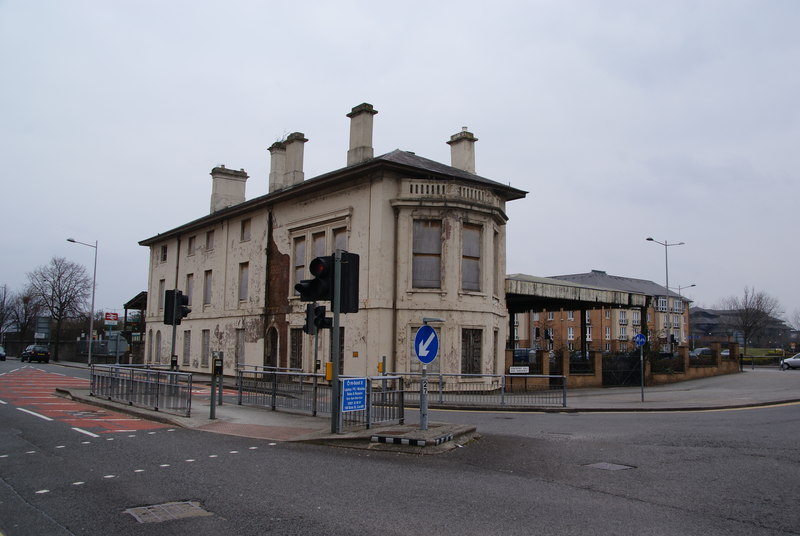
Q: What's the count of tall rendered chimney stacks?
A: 5